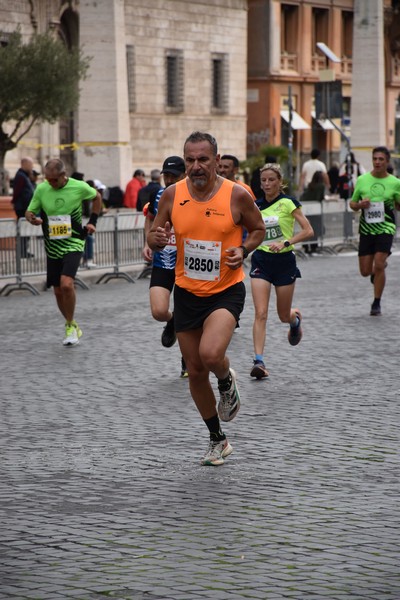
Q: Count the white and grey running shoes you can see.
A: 2